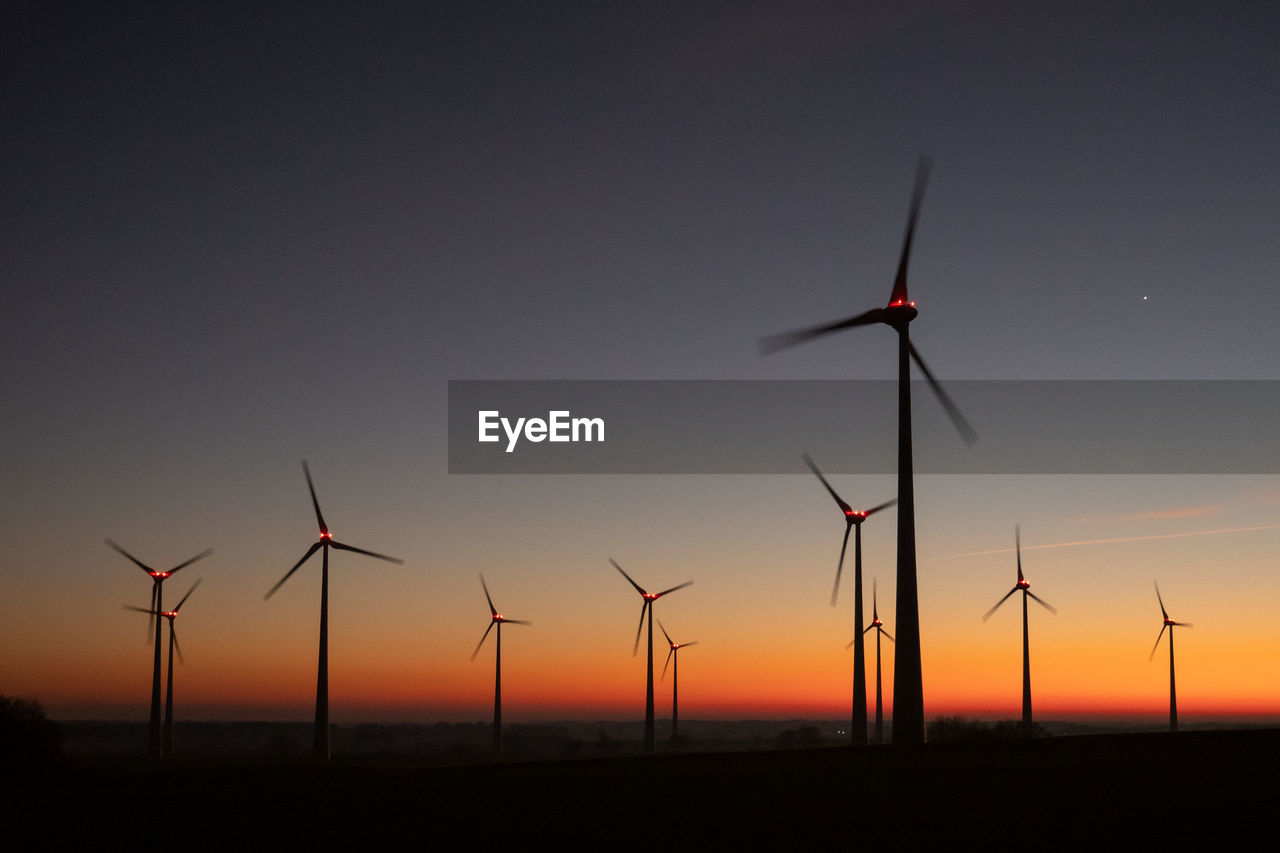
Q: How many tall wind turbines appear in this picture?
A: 11